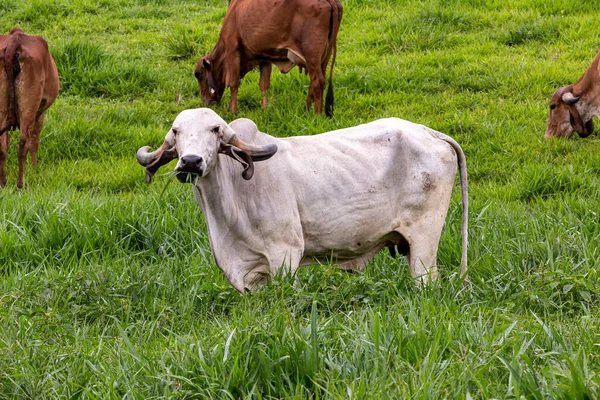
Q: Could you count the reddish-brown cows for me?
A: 3